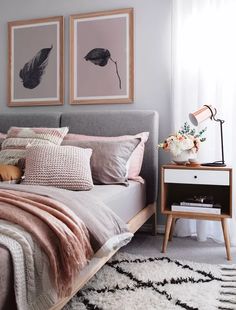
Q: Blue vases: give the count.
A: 0